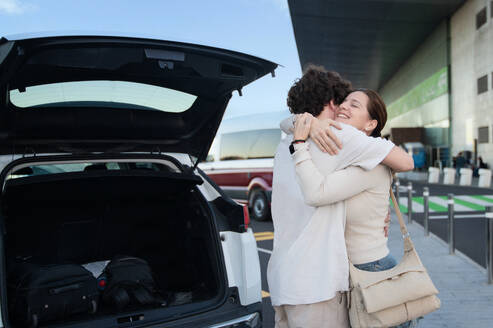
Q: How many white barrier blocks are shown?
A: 4